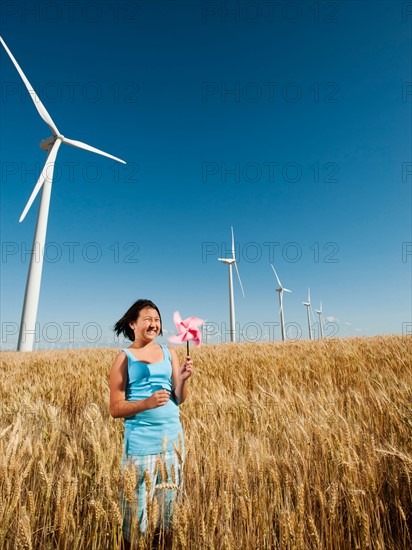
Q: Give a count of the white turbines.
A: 5